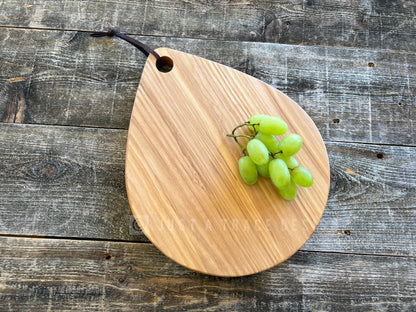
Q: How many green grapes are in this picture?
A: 11